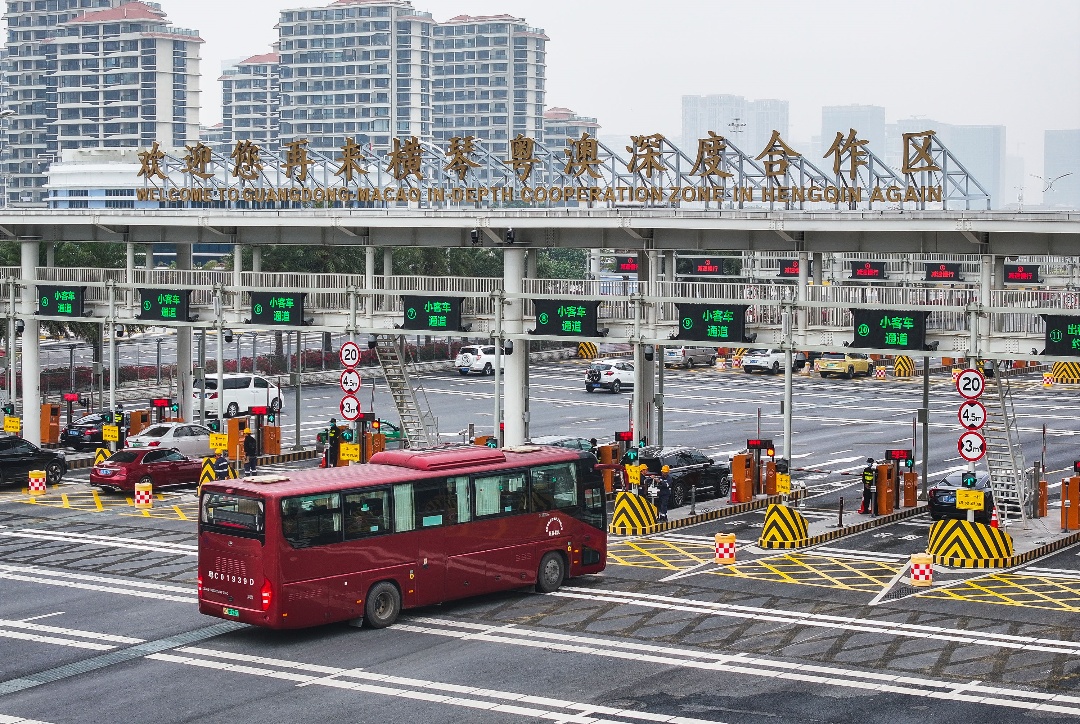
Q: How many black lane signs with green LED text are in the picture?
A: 8